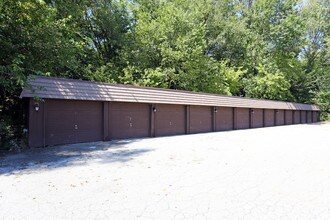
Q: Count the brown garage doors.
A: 14